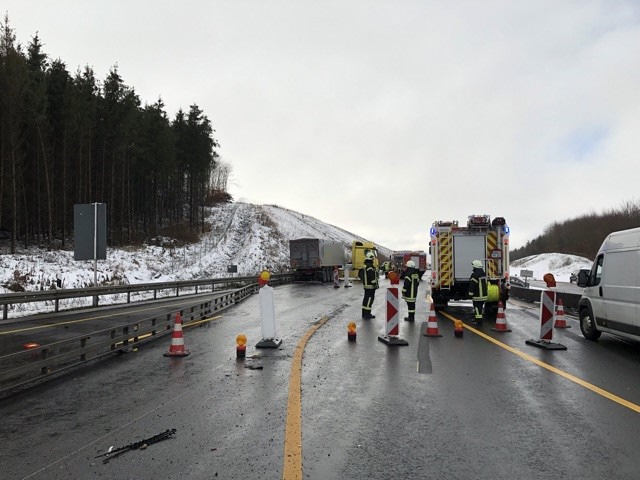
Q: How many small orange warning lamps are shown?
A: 6